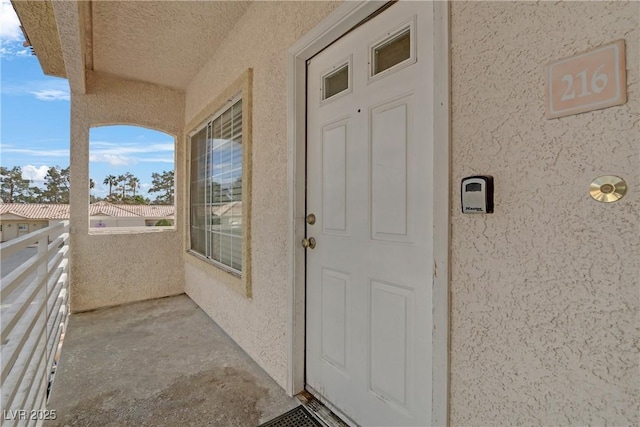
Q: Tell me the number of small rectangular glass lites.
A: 2